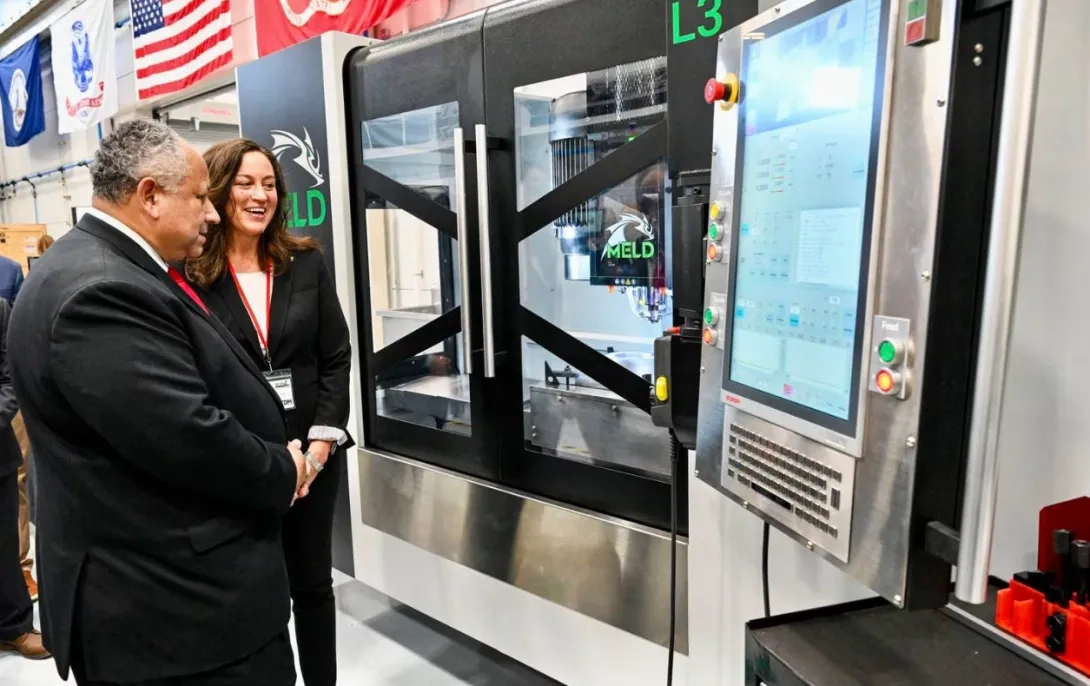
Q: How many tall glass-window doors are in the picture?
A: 2